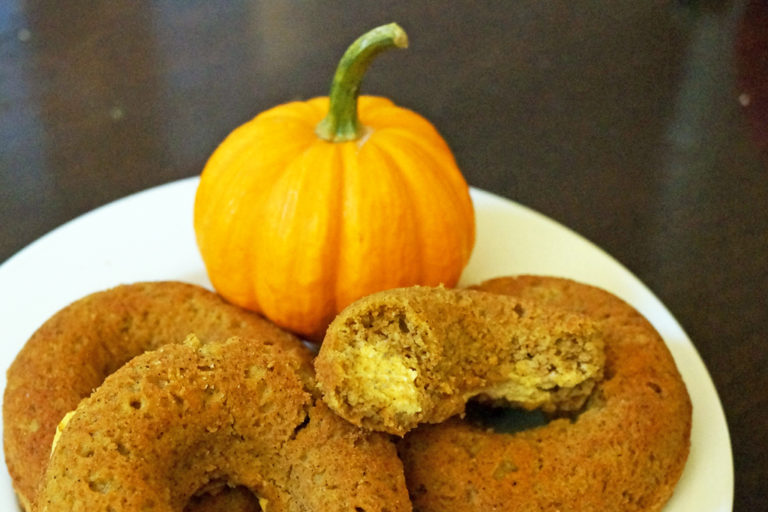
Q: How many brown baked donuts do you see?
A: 4